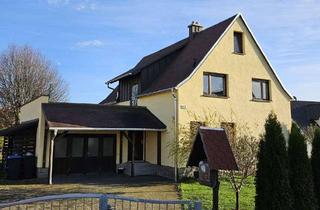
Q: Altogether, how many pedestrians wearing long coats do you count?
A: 0